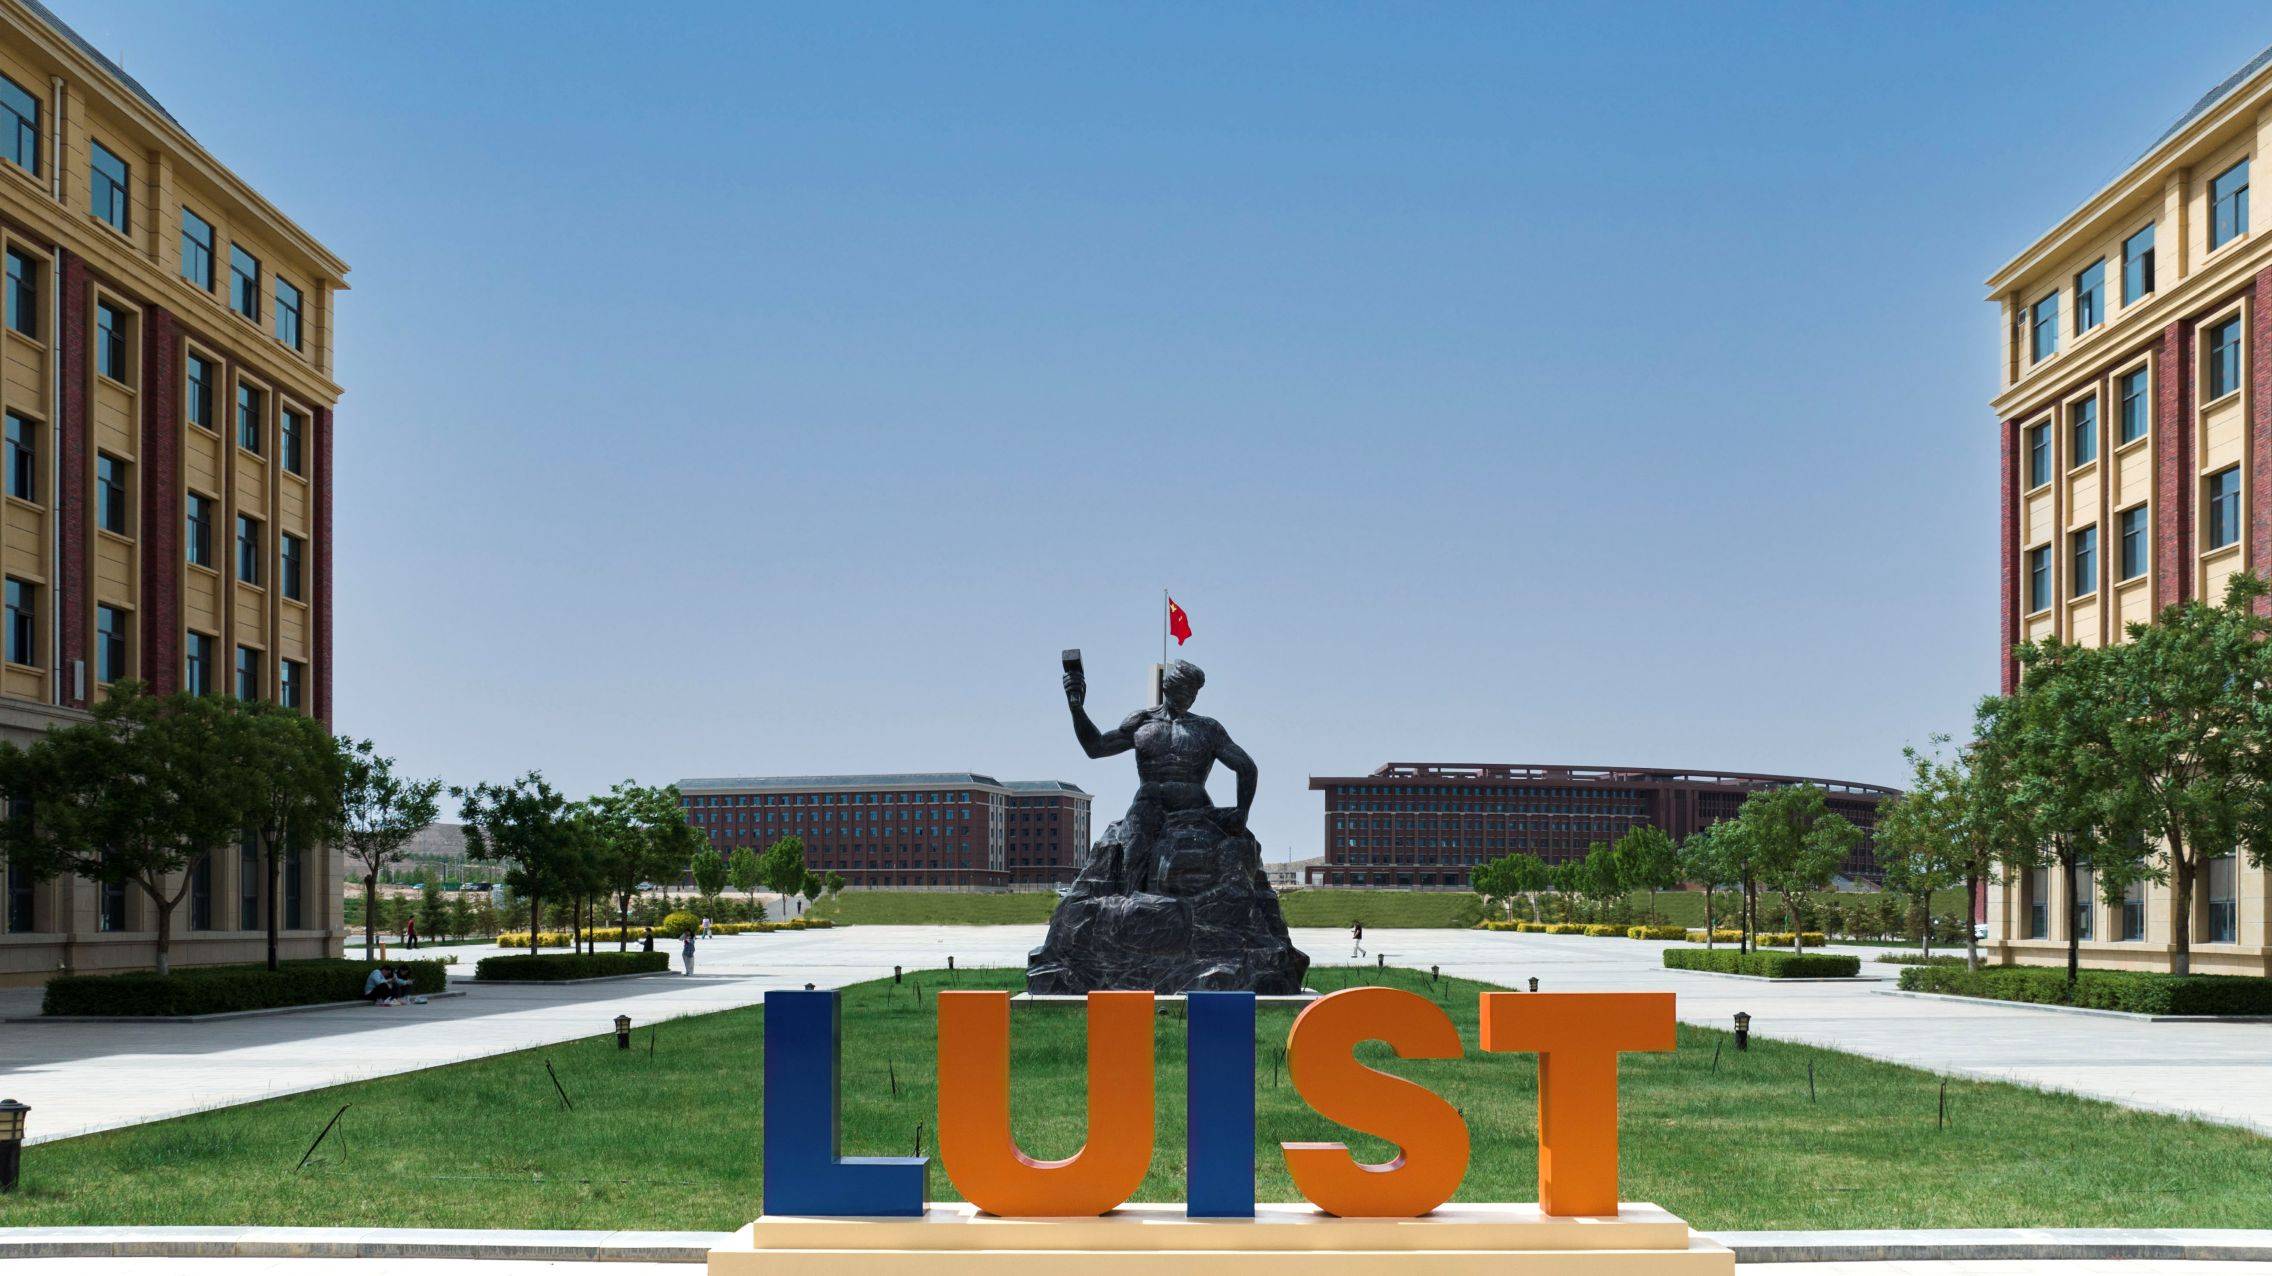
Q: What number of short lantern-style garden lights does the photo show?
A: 9